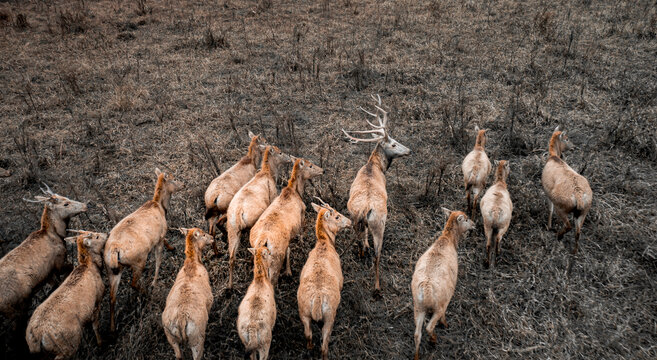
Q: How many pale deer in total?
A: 14